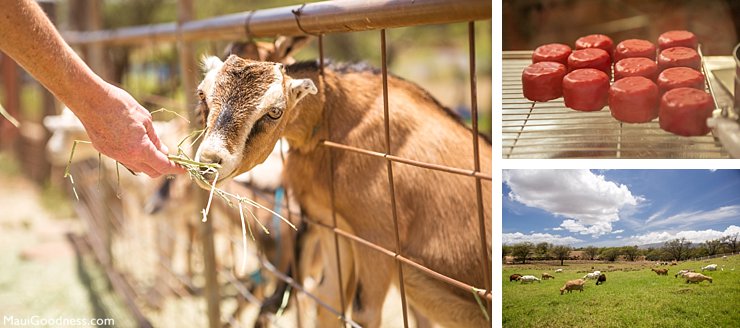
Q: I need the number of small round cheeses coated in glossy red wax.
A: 12